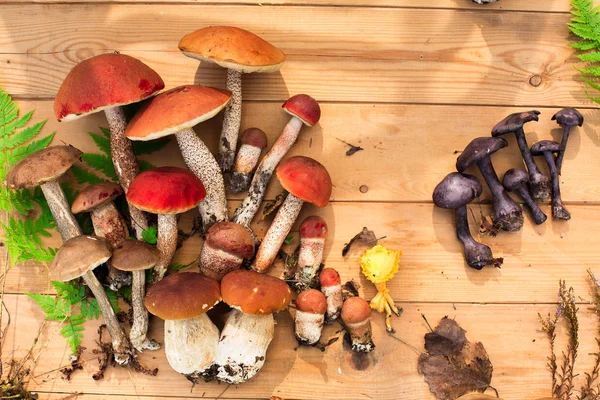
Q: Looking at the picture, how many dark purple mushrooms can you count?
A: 6